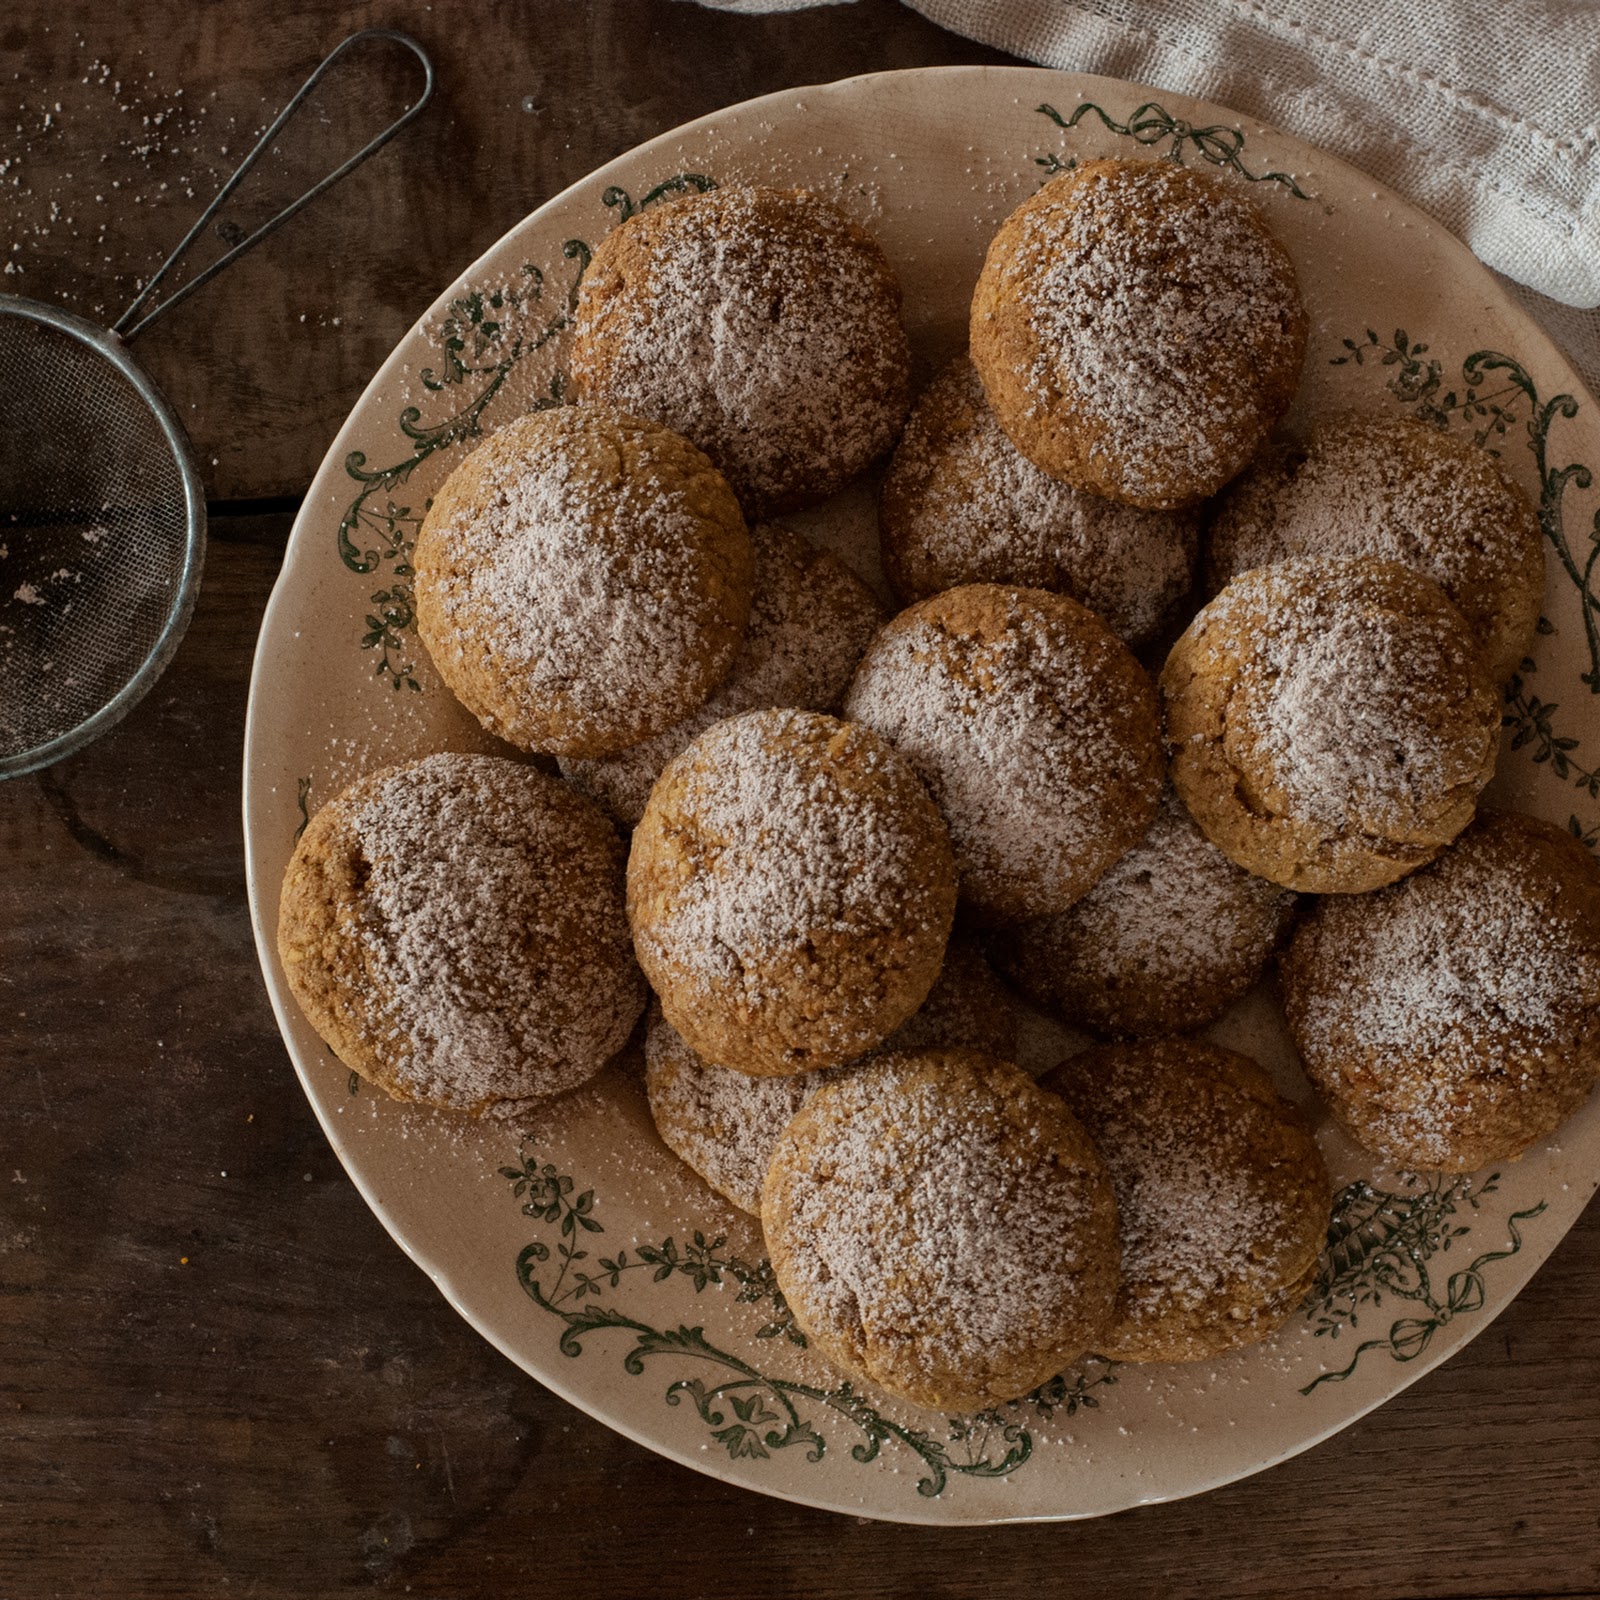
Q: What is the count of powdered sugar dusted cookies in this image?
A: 15